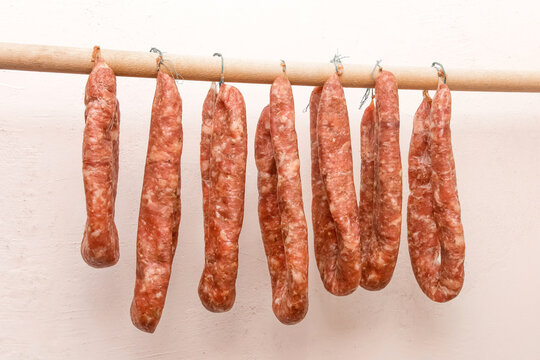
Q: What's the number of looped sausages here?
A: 7